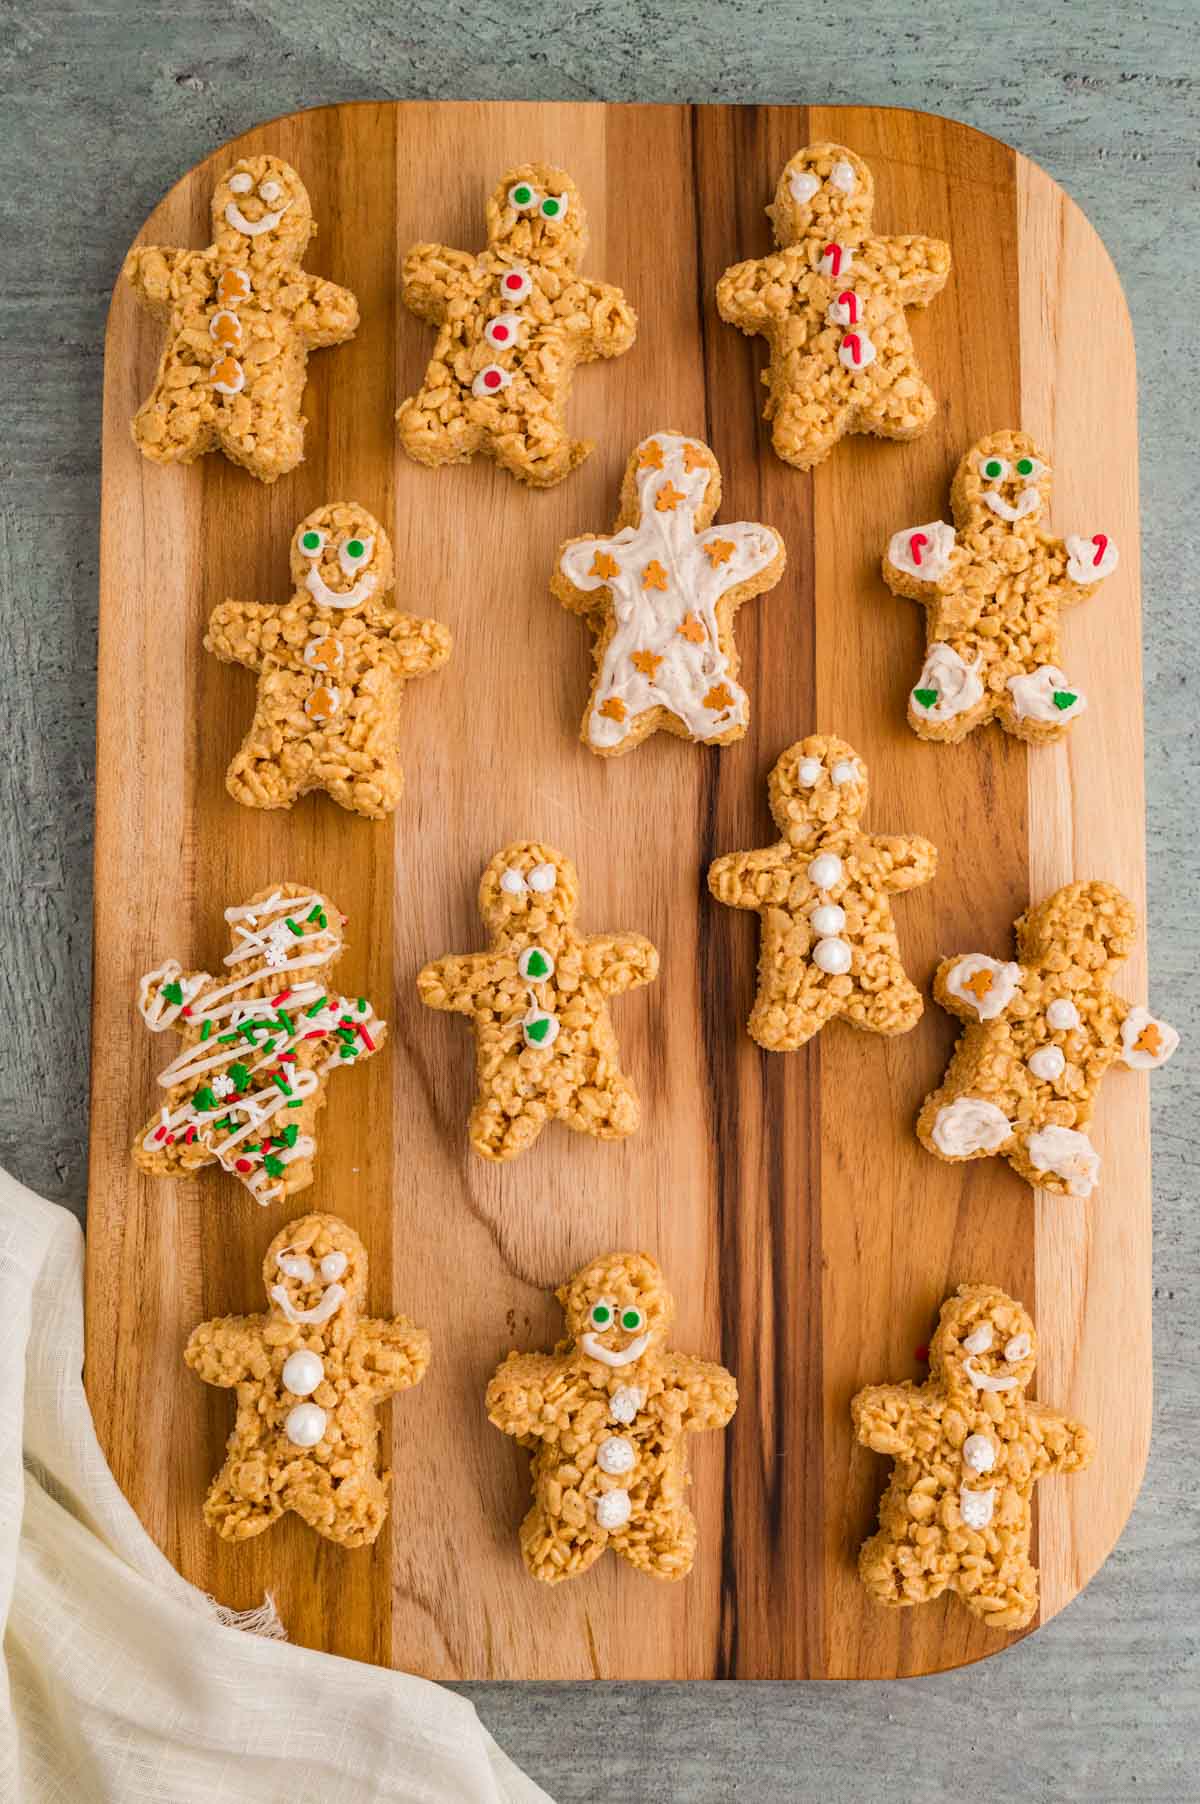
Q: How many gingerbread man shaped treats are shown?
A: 13